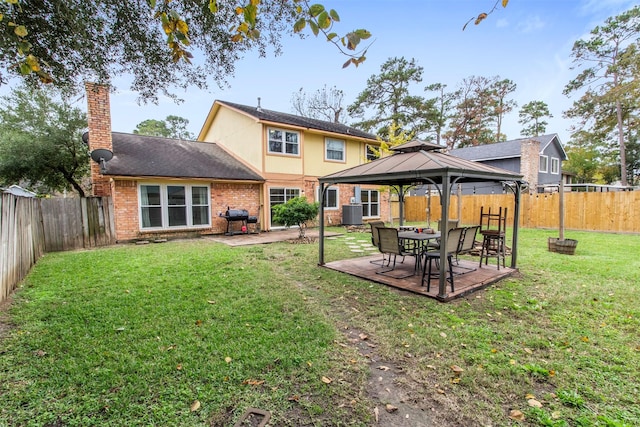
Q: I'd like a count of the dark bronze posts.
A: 4